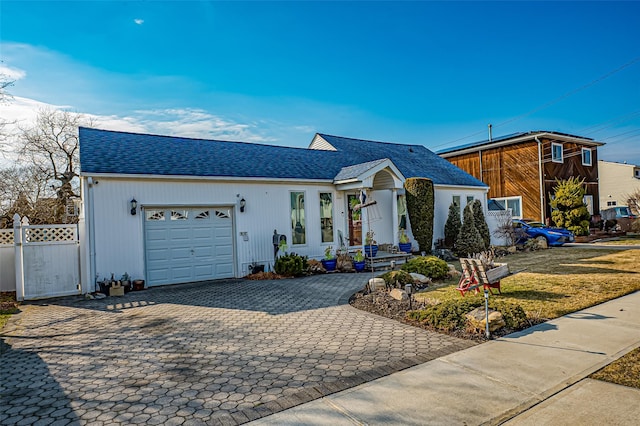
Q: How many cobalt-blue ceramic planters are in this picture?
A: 4